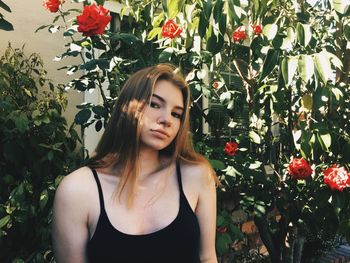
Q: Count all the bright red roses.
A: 8